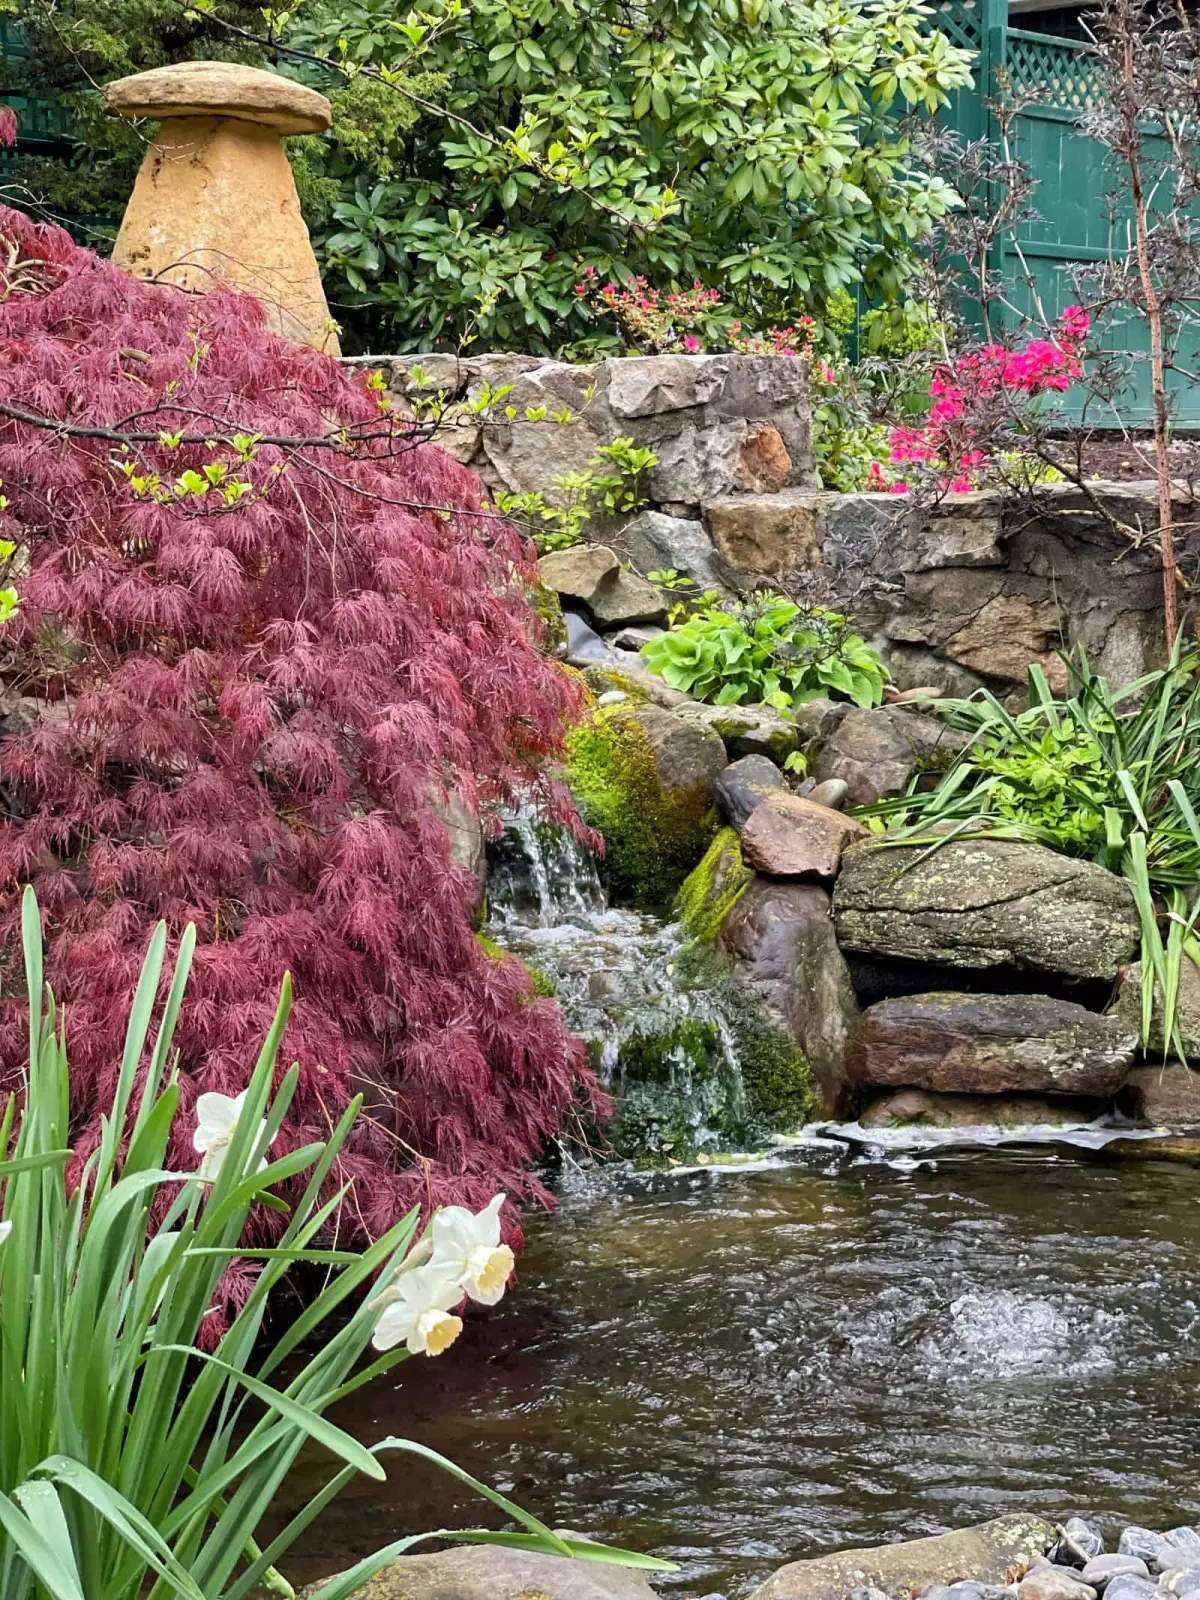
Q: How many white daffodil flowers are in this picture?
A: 3